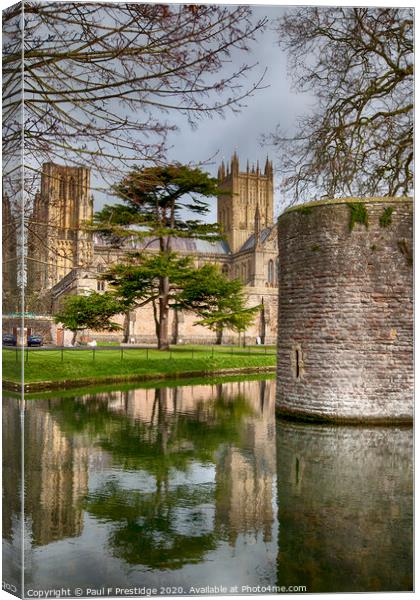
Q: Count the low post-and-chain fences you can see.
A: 1